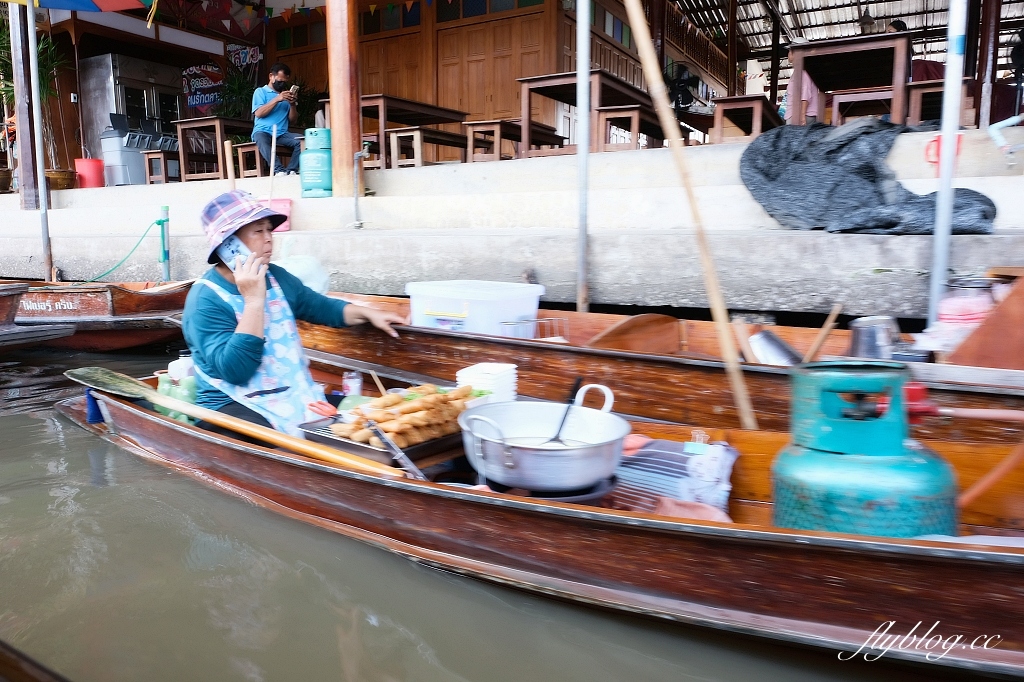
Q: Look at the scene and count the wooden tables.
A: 4